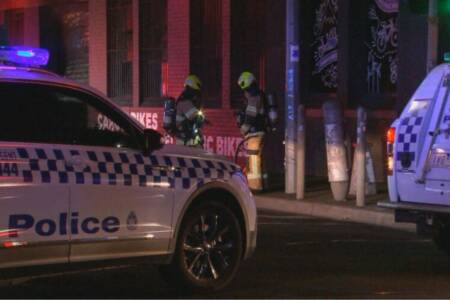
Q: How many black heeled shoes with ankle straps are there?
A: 0